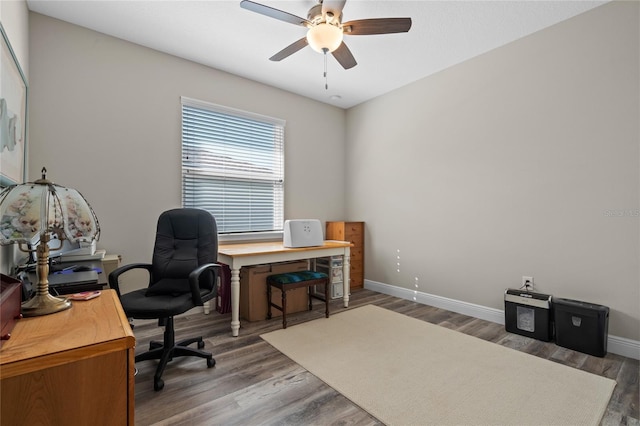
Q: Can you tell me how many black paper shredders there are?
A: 2